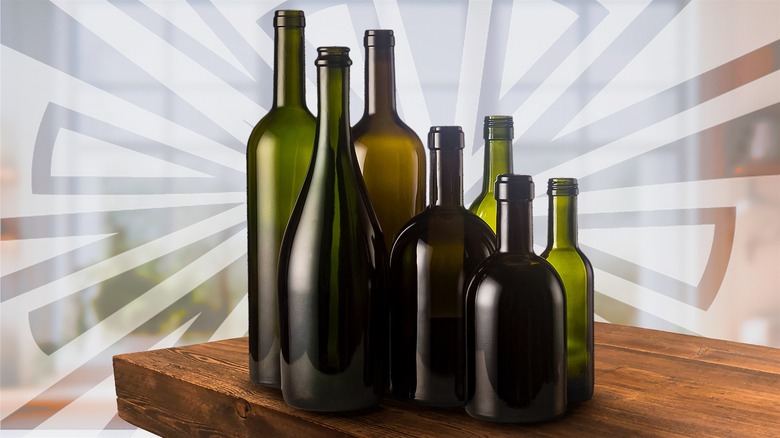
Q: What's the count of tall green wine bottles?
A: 2